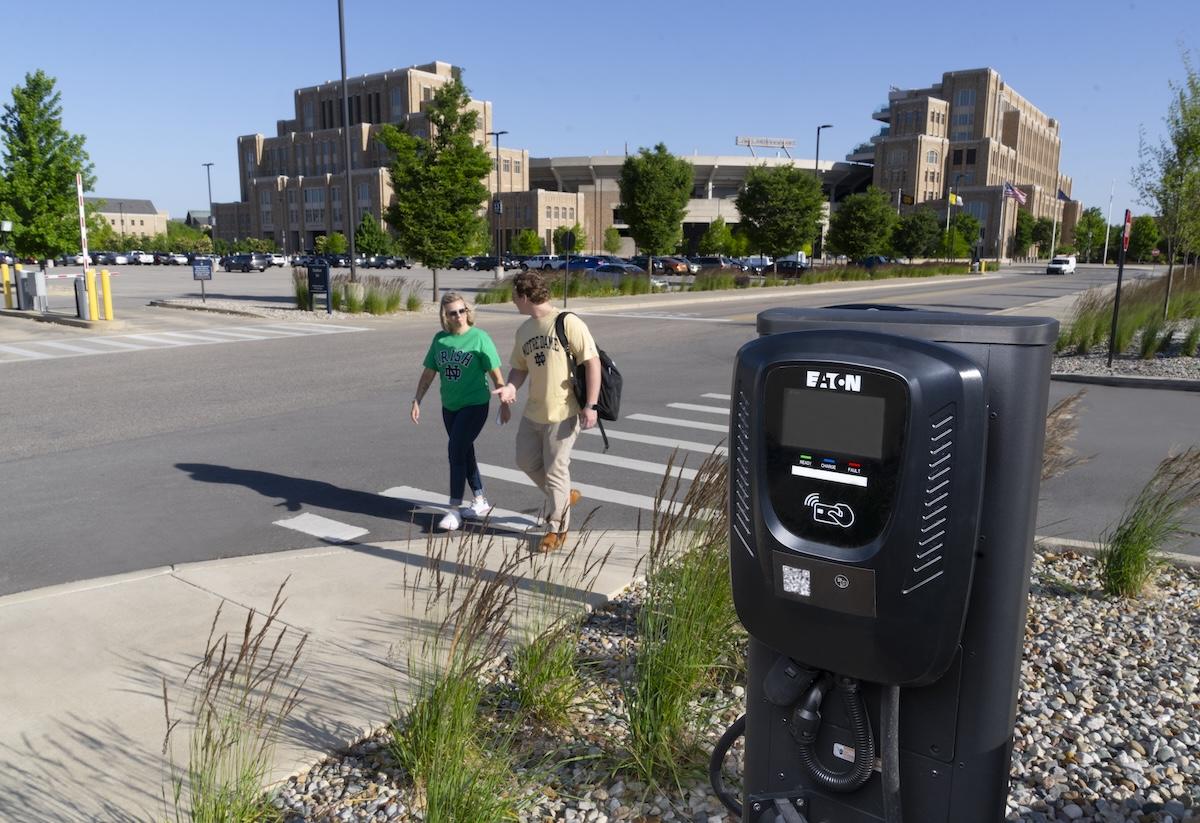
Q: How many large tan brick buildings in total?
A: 2